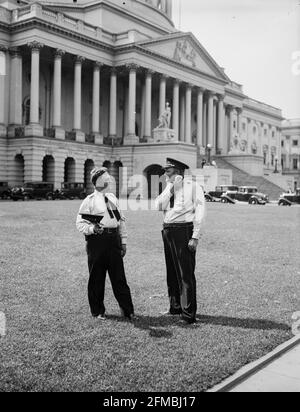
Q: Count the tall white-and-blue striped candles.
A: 0